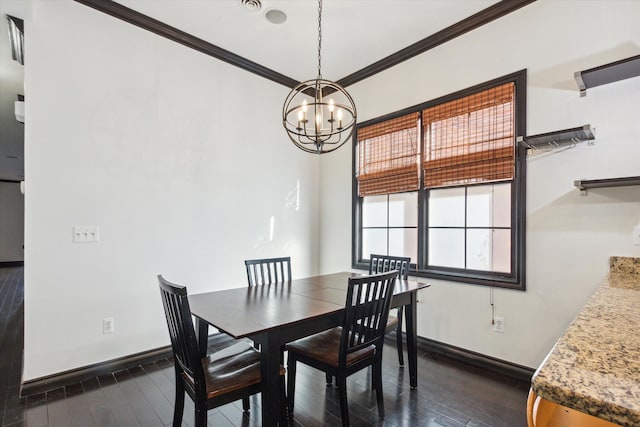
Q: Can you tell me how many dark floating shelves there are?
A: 3